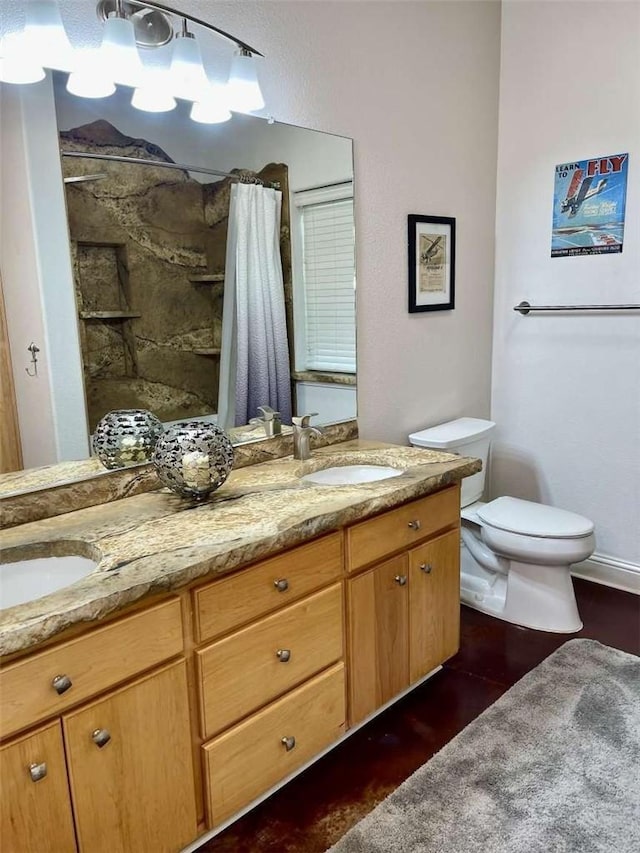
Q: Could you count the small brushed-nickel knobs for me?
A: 9